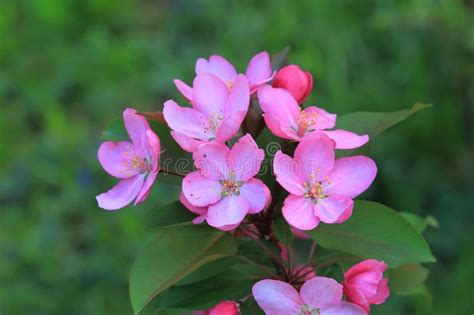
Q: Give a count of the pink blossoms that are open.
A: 7